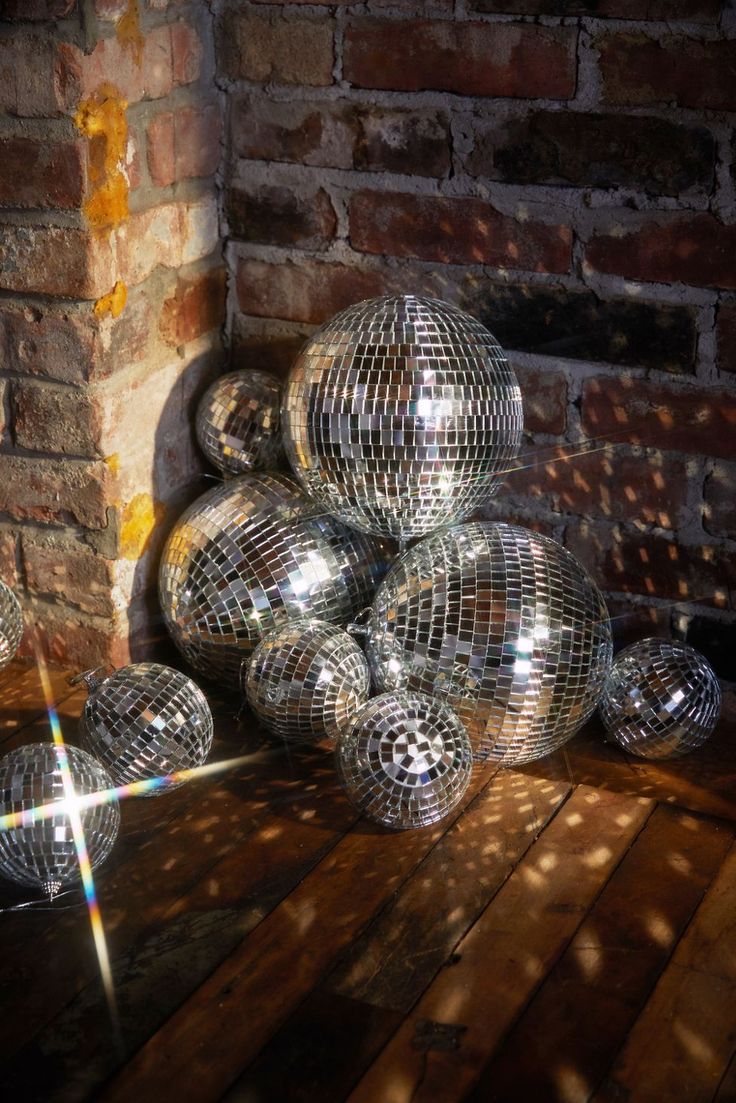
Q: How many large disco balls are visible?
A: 3